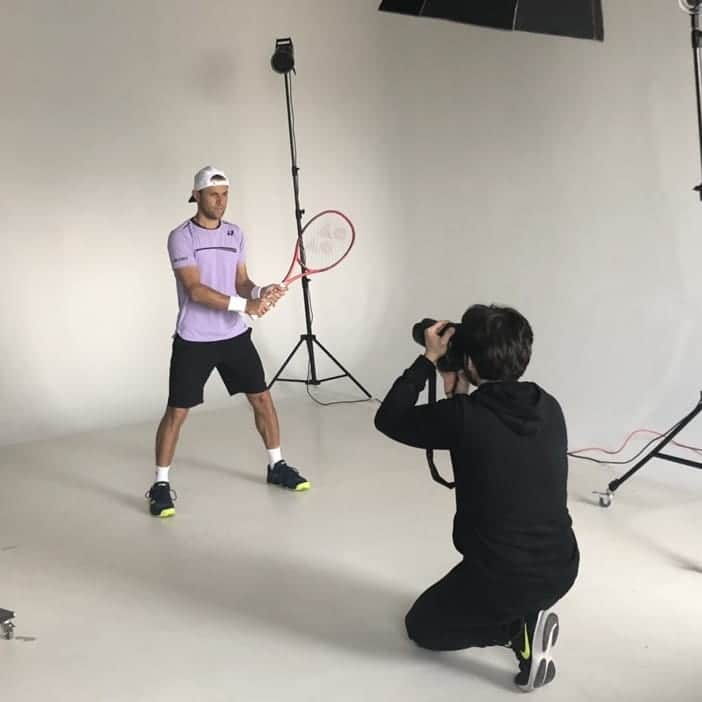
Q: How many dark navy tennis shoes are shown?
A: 2